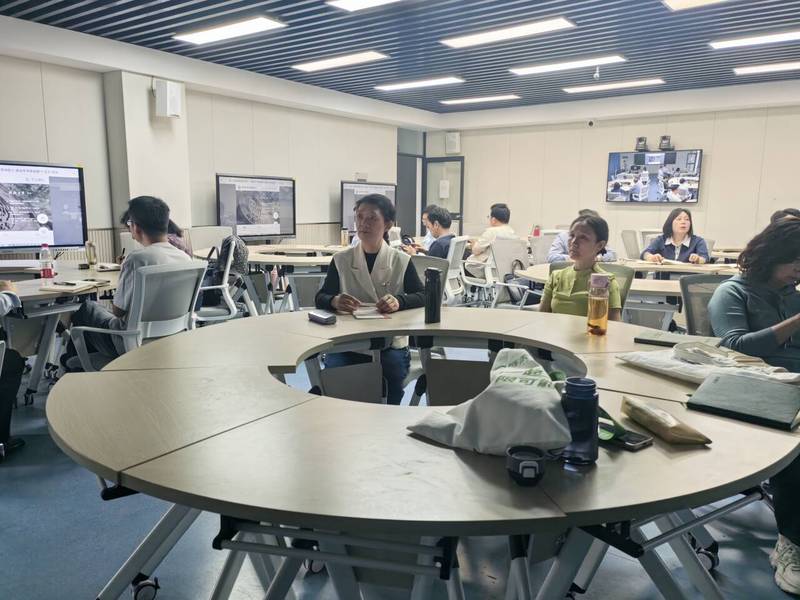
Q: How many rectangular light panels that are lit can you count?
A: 11